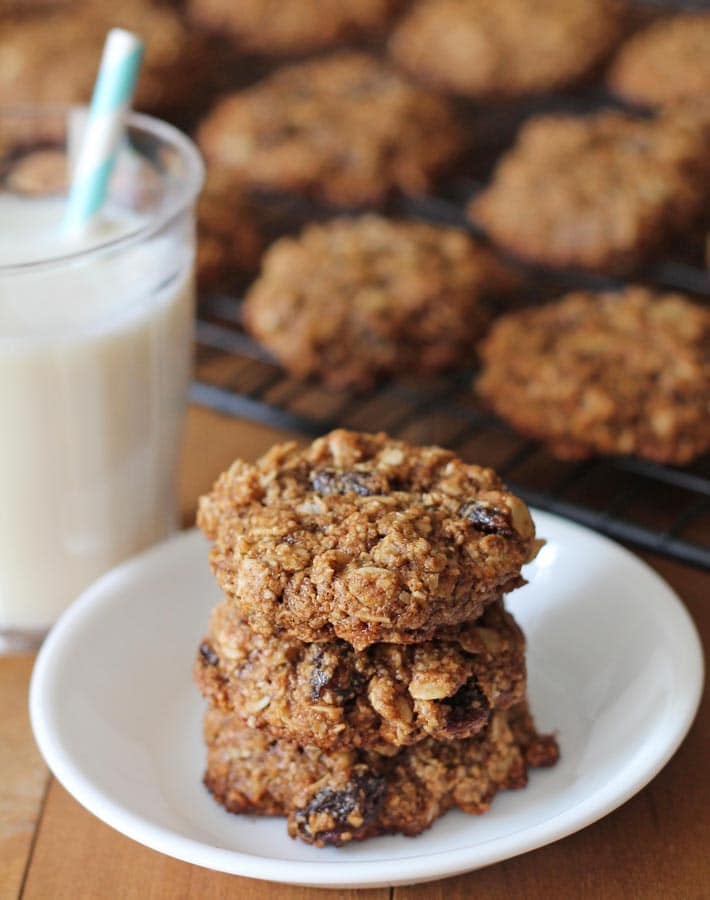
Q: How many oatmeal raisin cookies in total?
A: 12